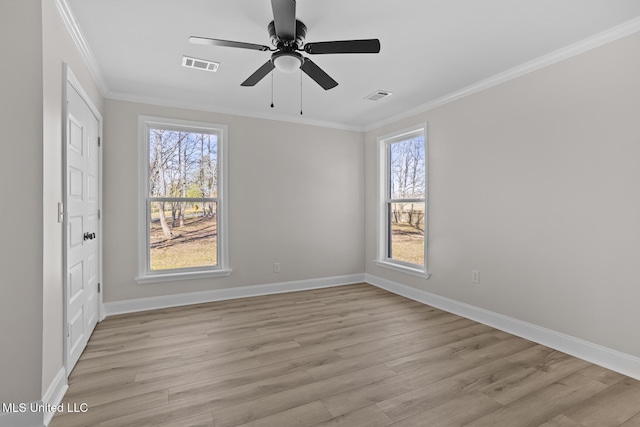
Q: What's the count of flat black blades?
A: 5